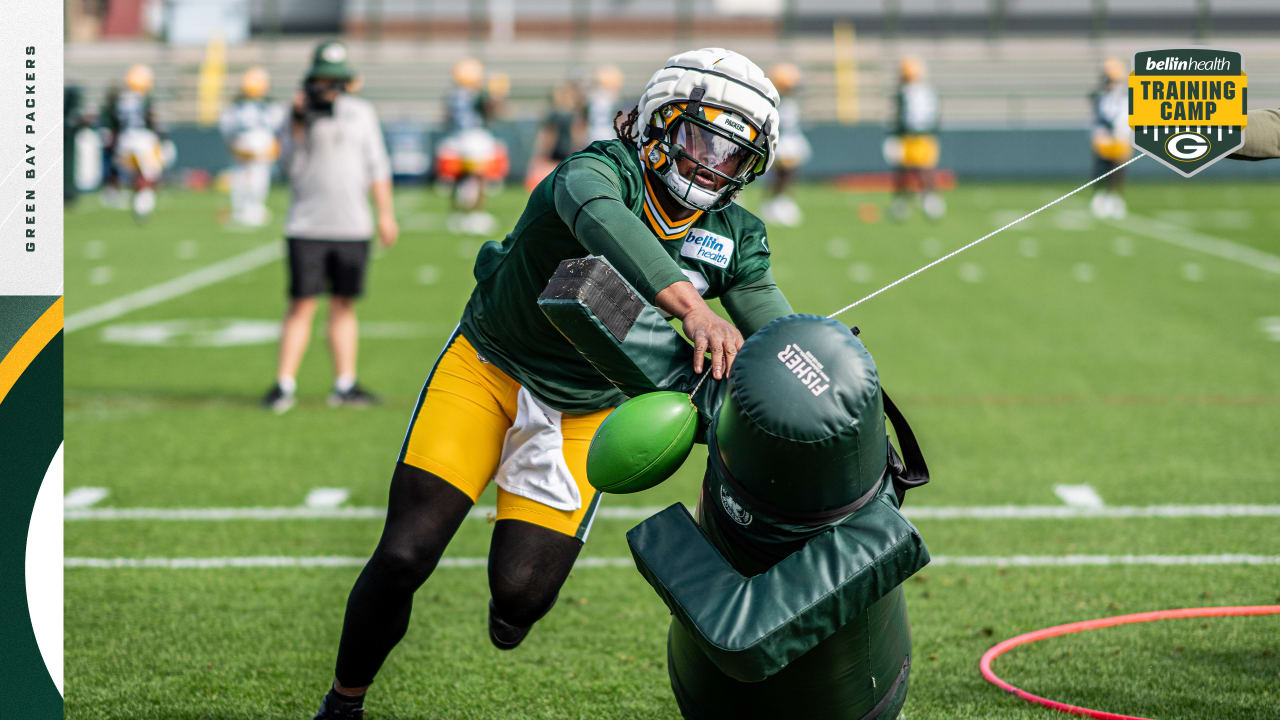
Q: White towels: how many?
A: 1